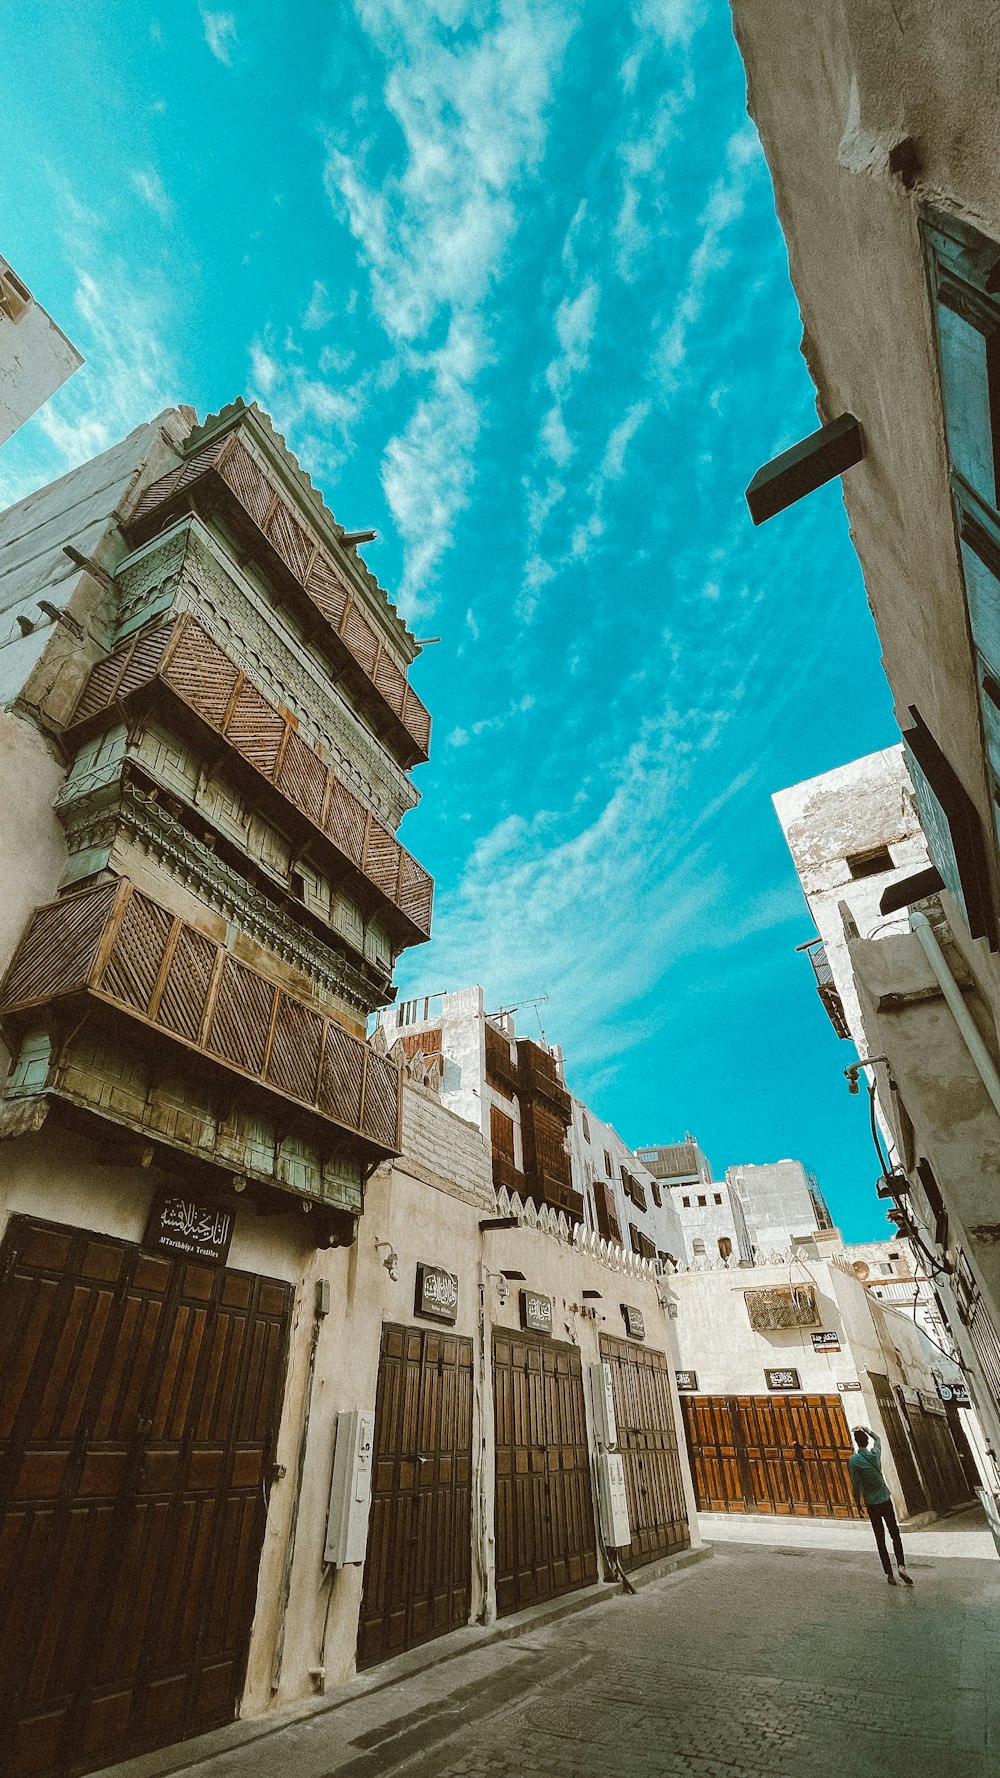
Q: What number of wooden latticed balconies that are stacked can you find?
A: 3